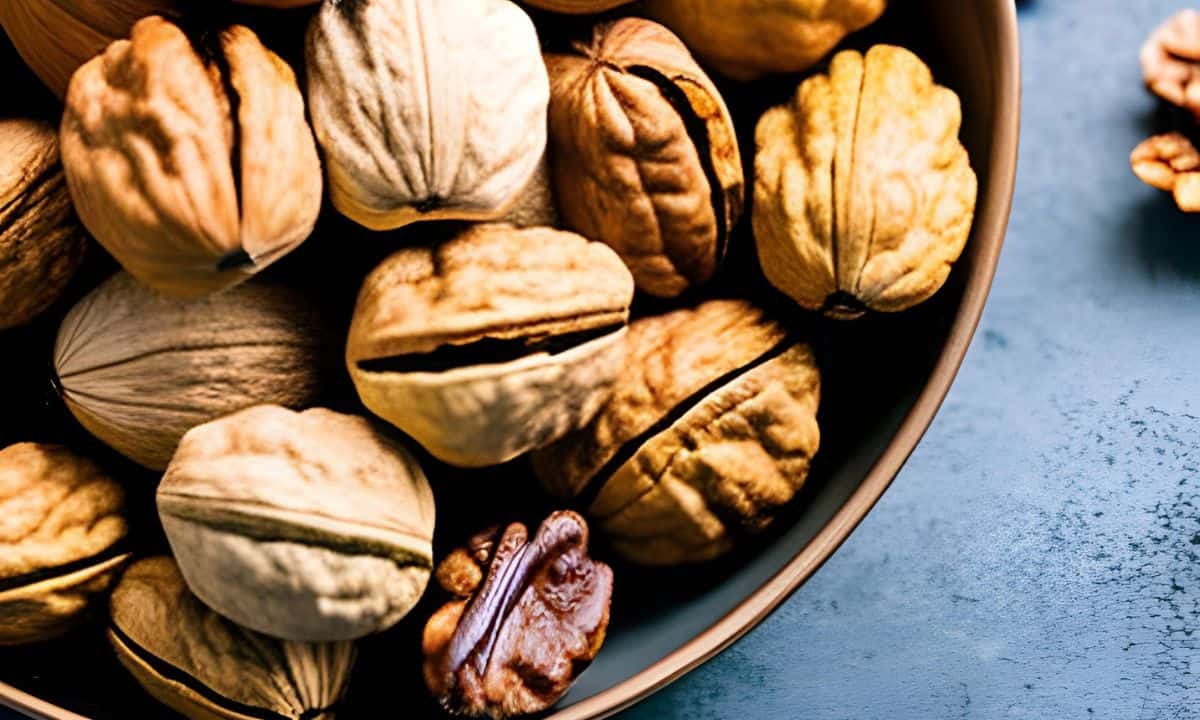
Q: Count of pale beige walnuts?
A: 2